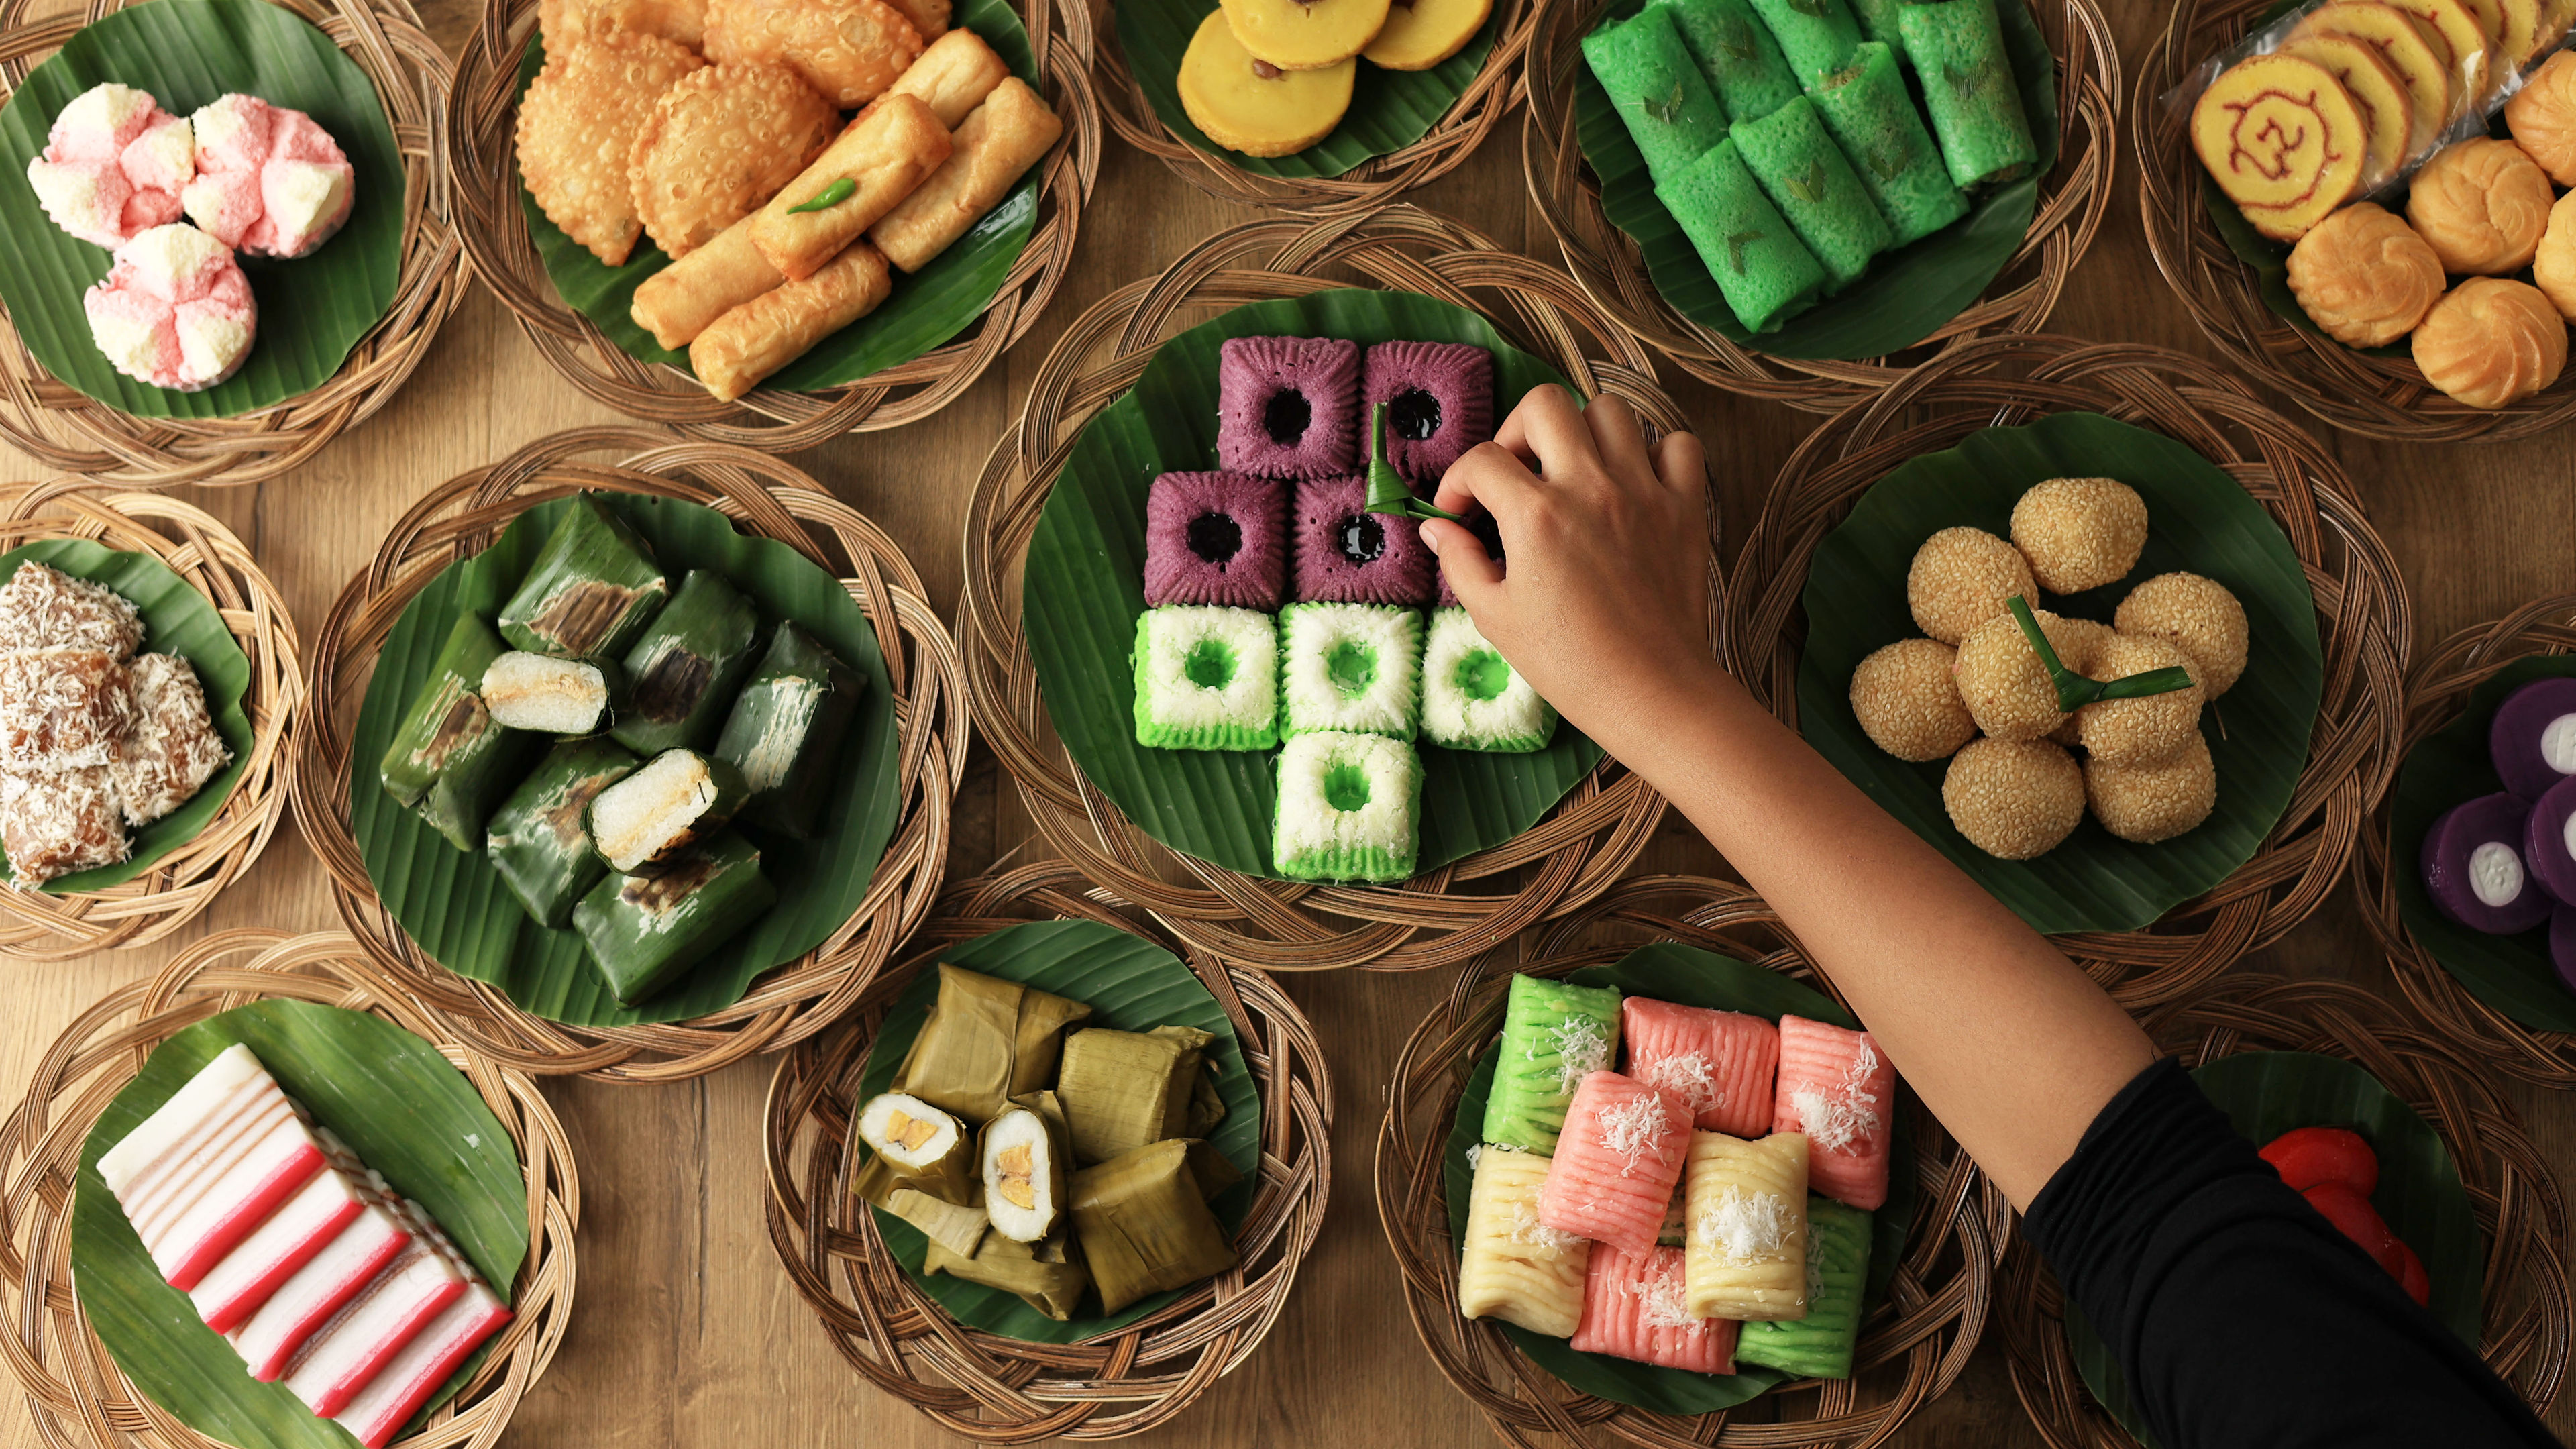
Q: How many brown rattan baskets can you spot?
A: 14